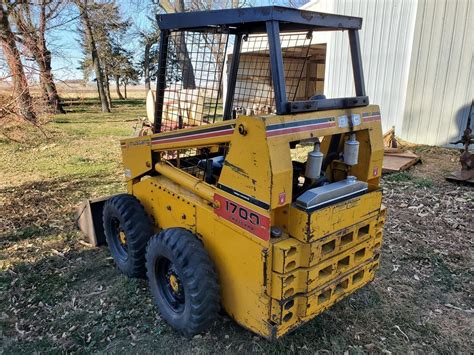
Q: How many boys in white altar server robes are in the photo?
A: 0